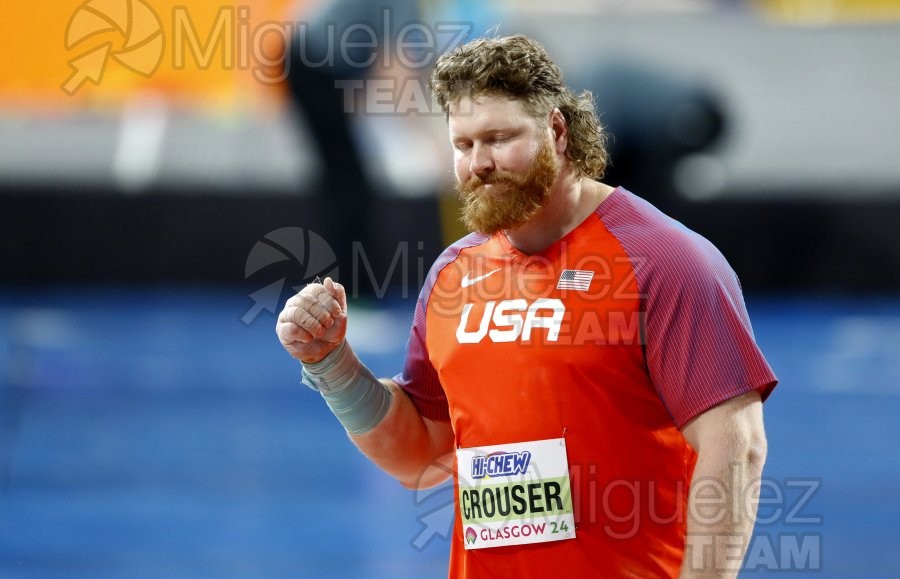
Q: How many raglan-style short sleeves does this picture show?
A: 2